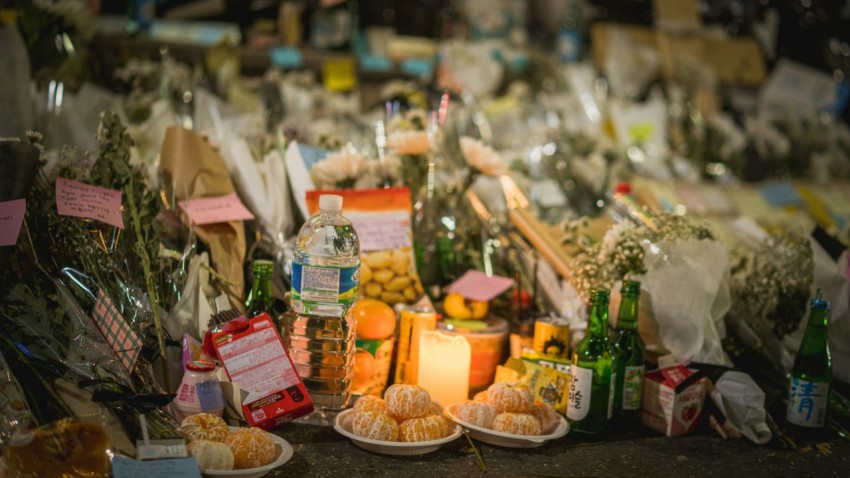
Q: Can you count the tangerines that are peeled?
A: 13